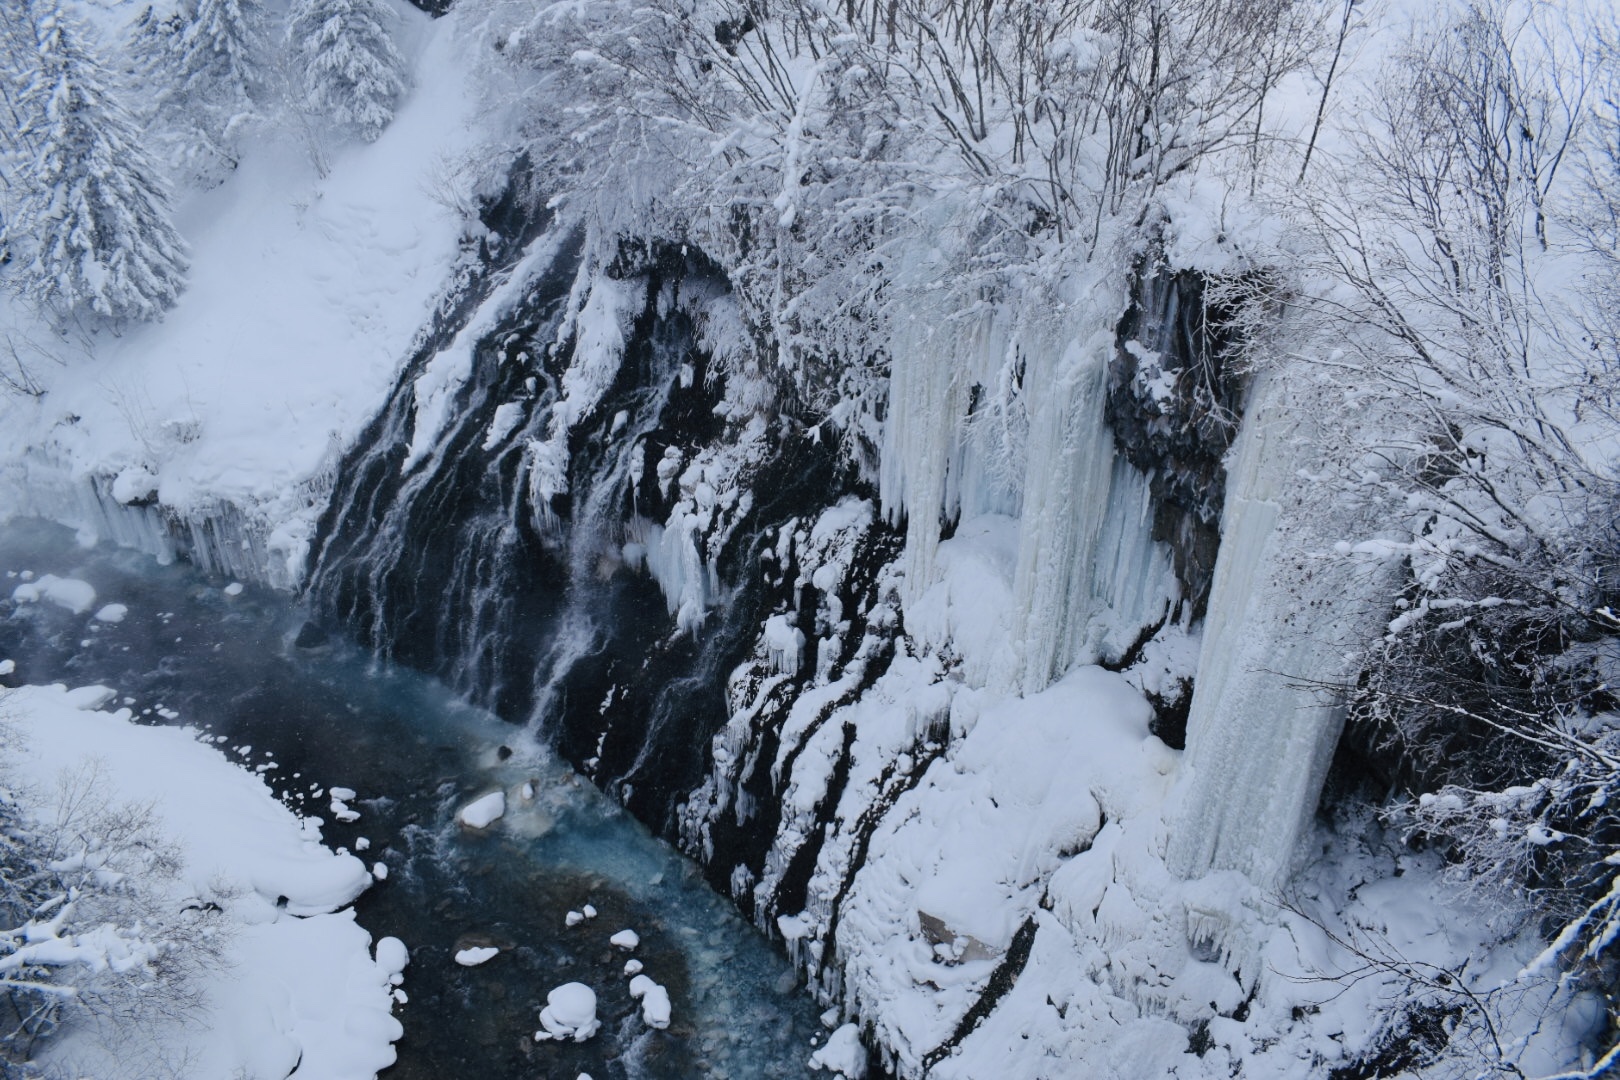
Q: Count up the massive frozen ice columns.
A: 3